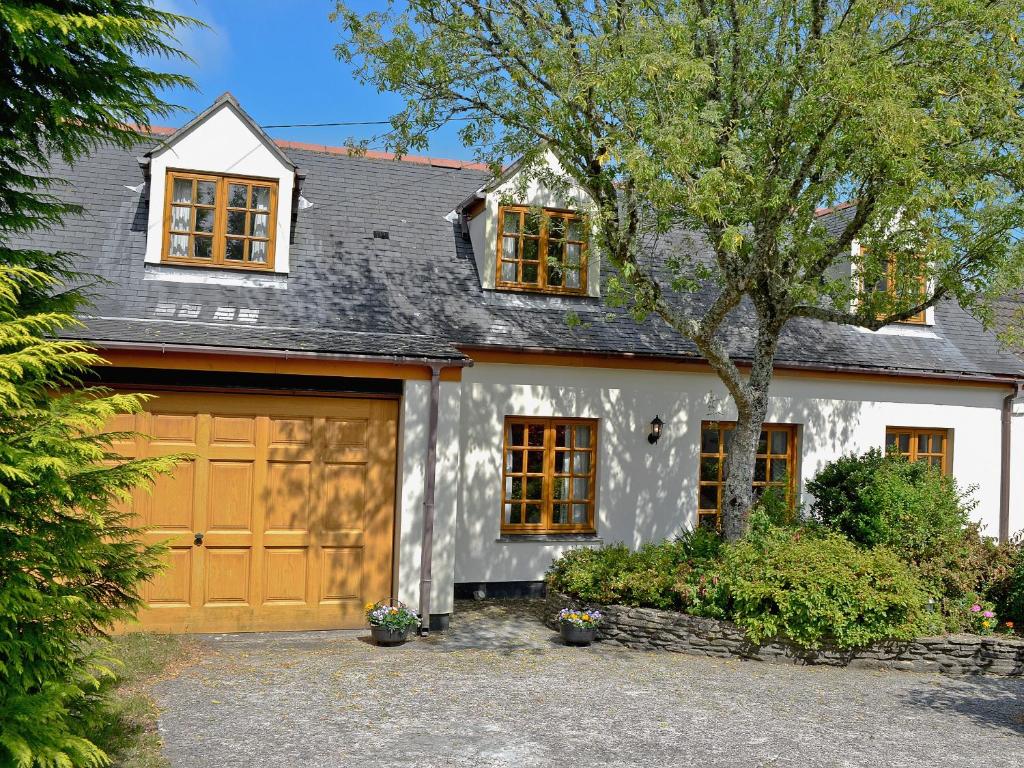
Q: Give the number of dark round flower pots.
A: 2